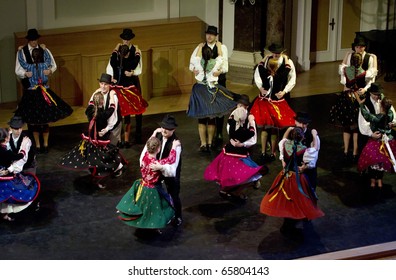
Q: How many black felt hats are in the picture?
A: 11